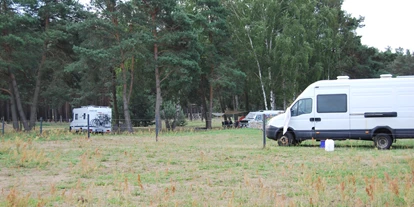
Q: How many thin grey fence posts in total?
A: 5